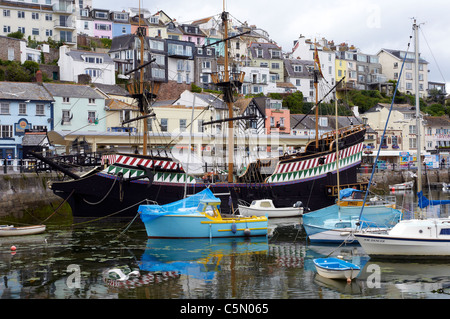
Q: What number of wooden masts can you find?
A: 3